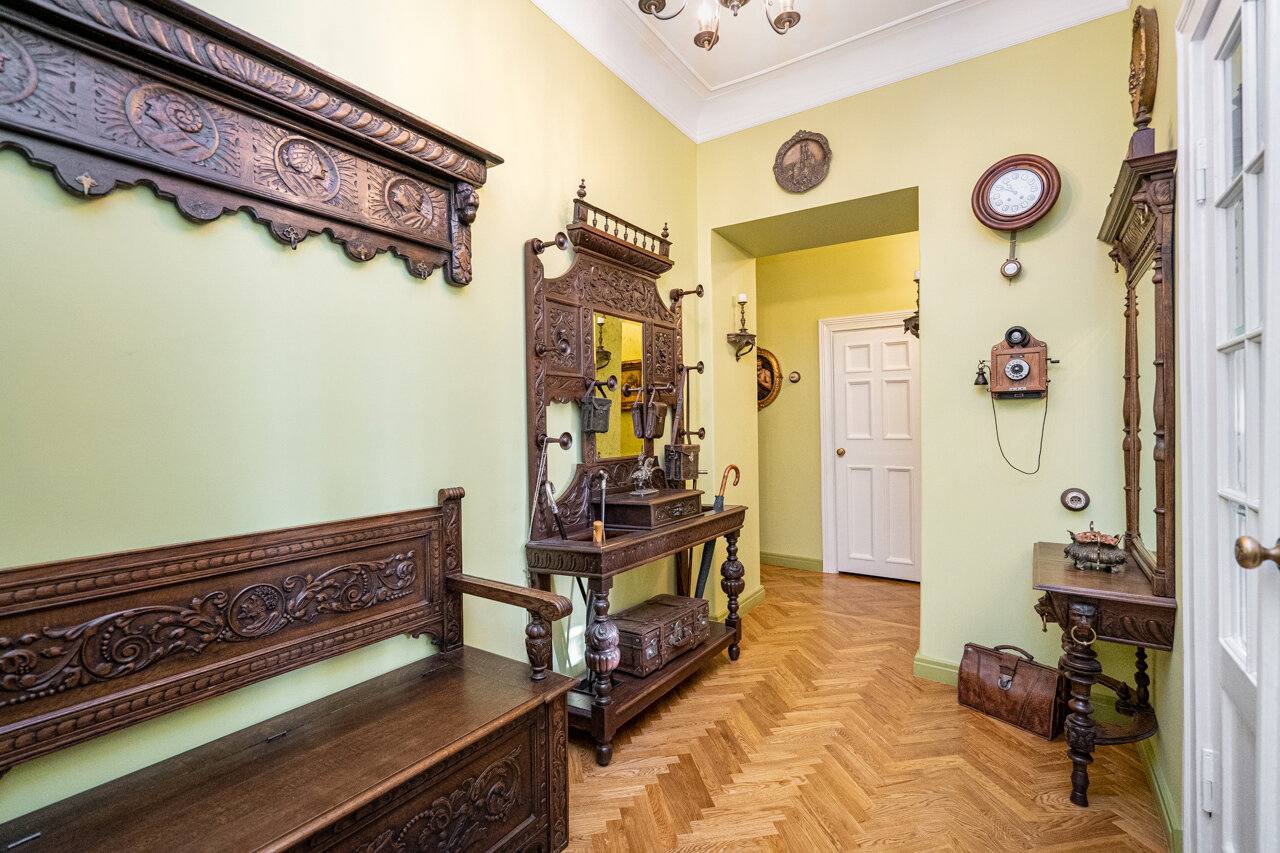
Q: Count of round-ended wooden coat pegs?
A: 8